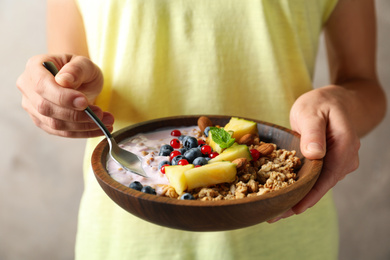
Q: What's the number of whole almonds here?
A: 4